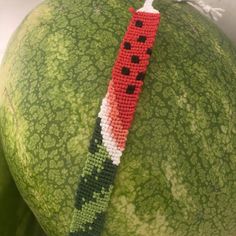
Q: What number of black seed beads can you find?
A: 8